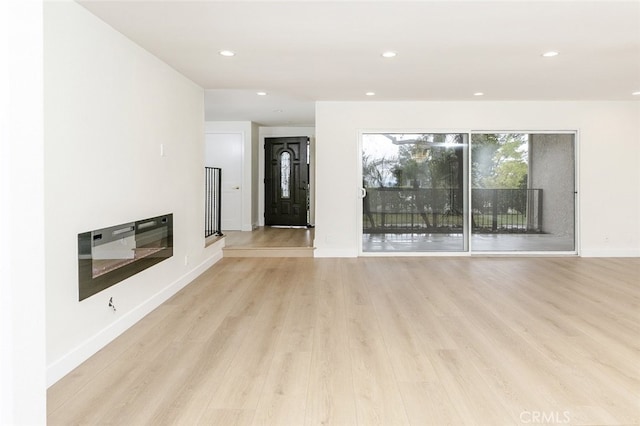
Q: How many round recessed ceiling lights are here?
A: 7